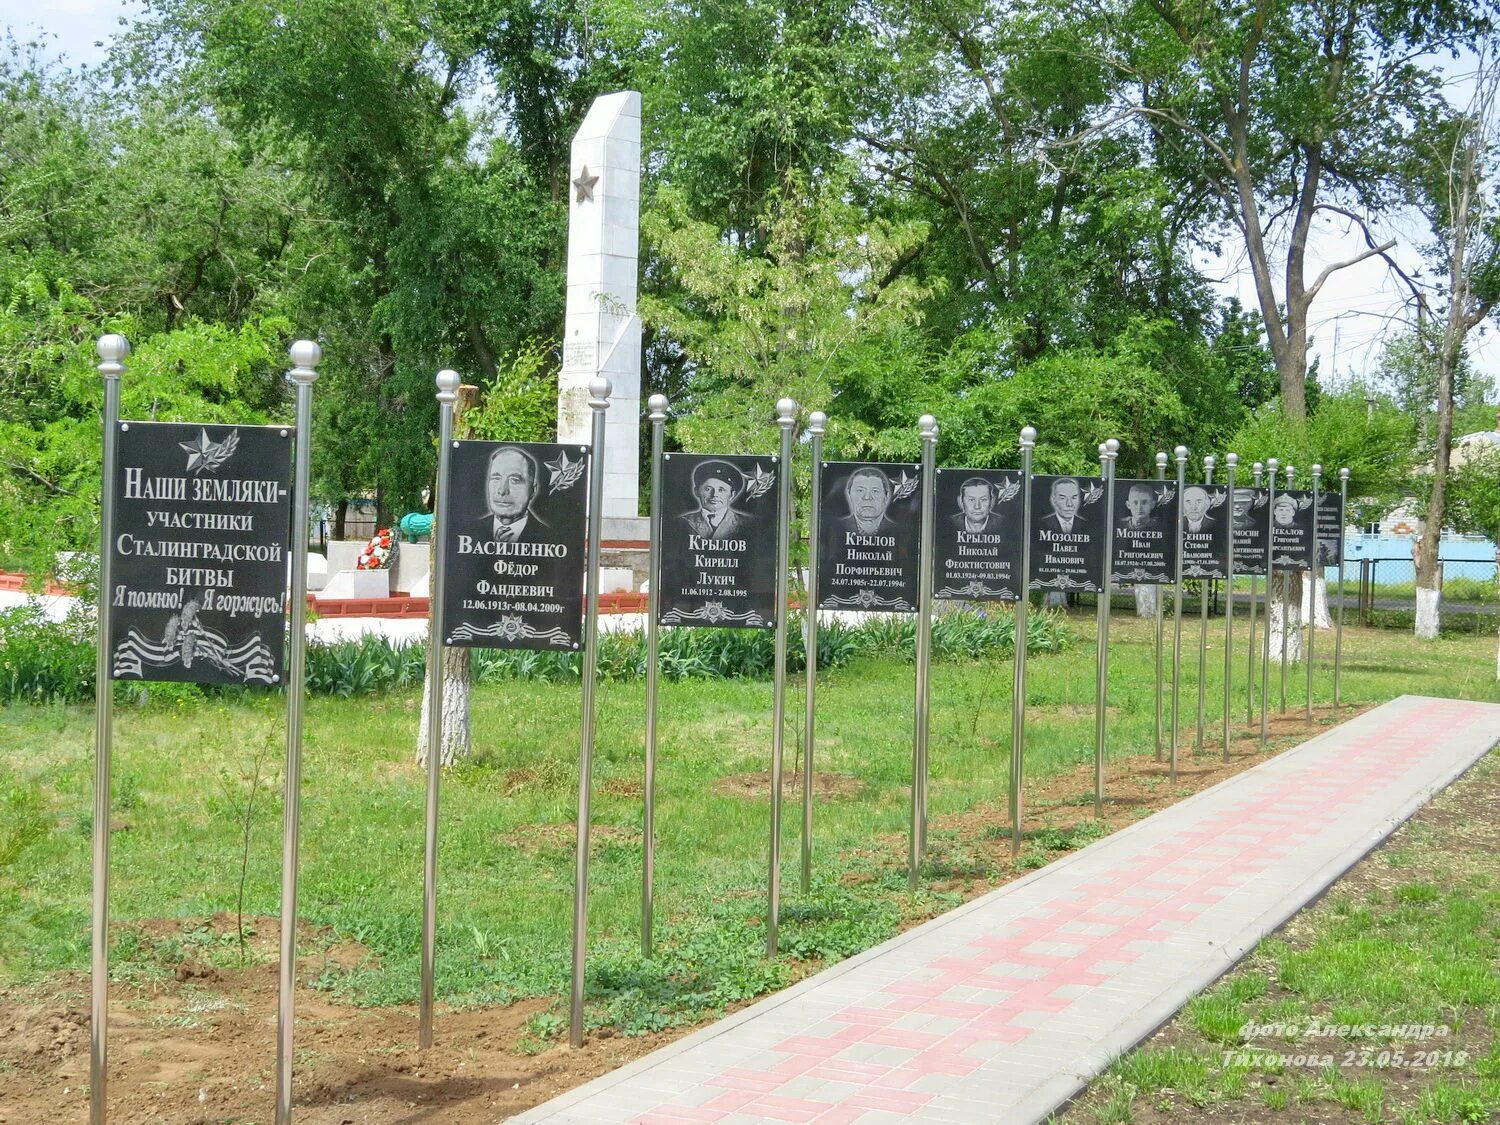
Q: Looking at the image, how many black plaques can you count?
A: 11